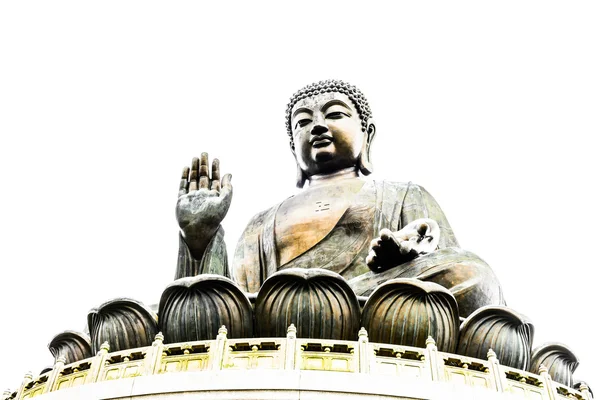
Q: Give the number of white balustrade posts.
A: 12